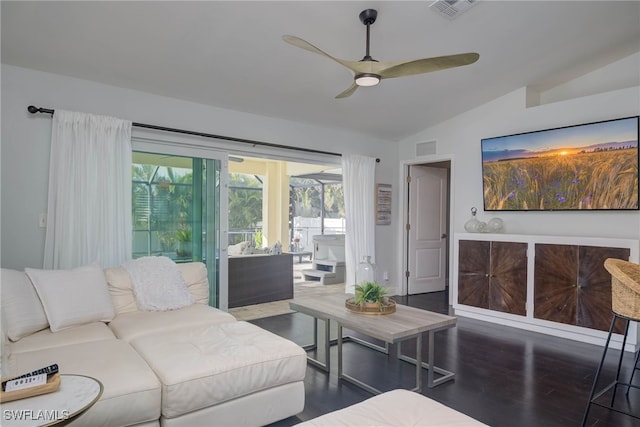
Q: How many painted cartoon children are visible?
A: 0